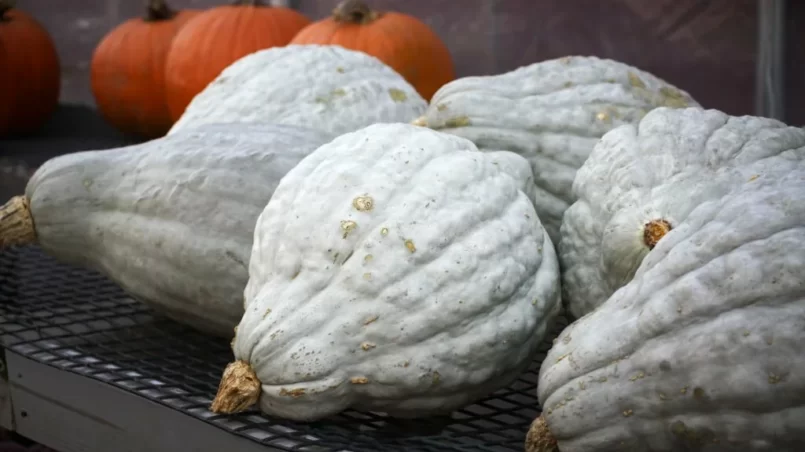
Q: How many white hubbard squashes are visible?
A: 6